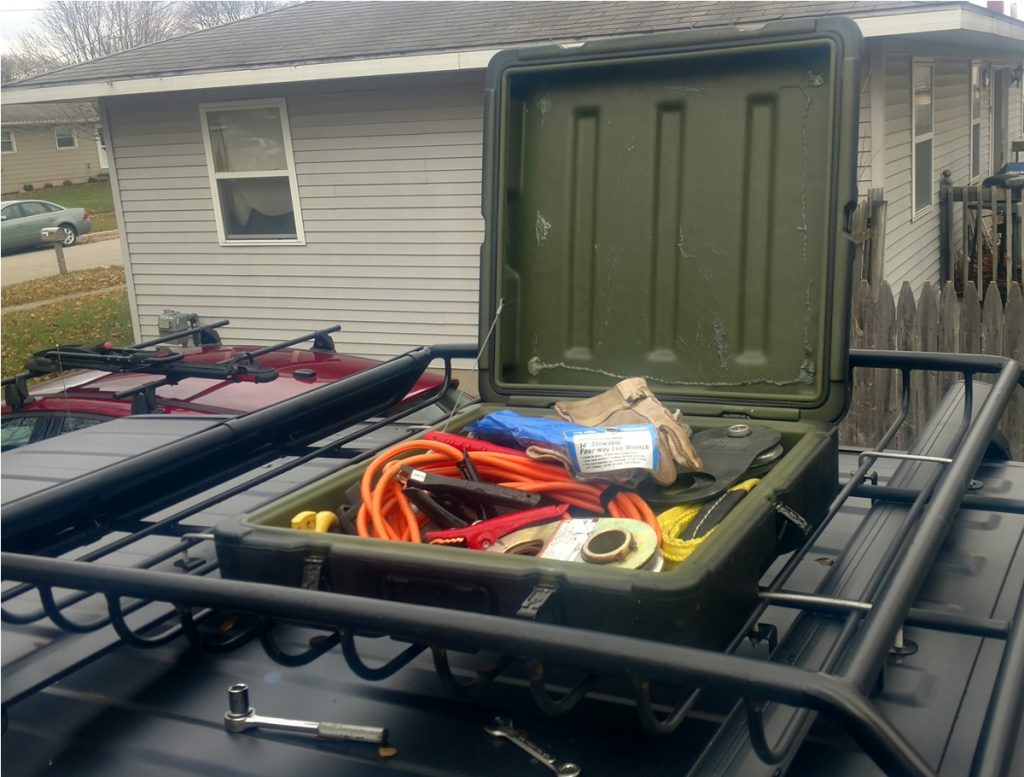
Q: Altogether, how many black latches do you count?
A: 3